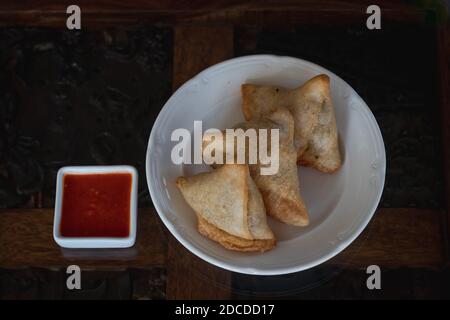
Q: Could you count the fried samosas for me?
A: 3